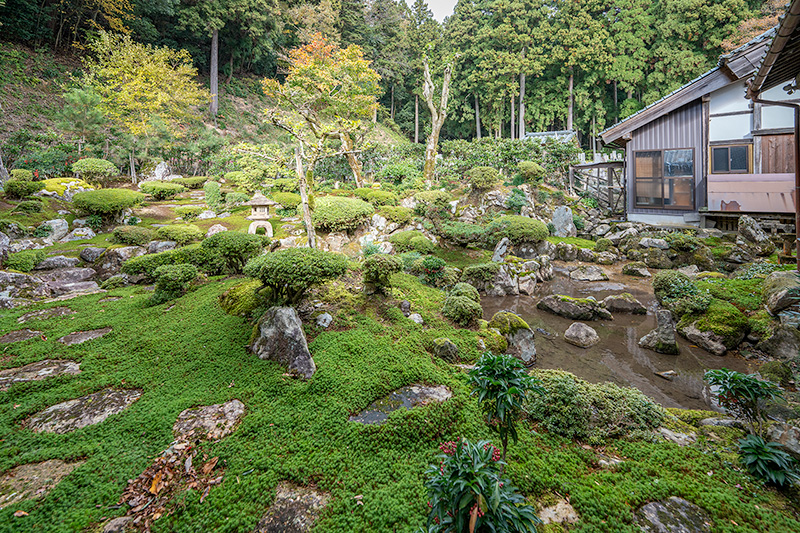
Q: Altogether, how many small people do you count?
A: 0